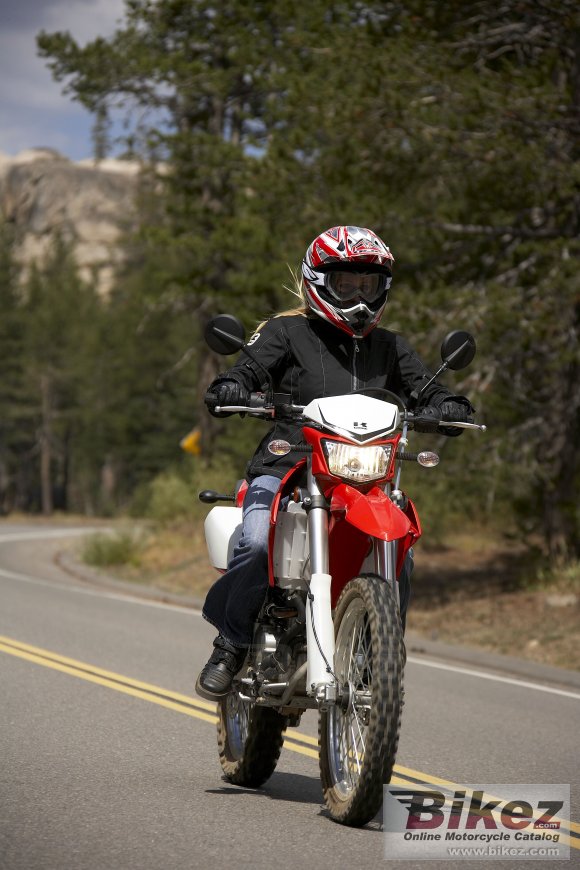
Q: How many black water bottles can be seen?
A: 0